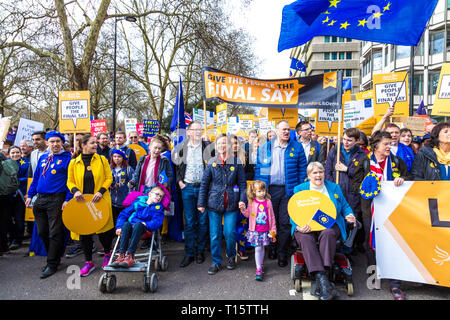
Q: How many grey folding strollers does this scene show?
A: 1